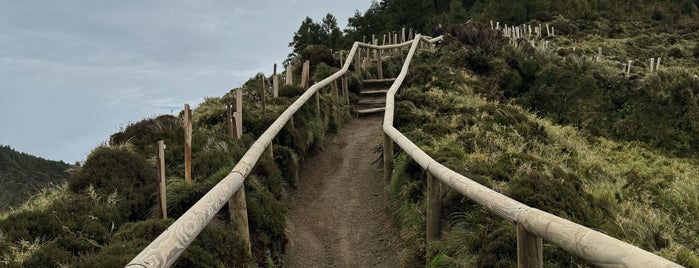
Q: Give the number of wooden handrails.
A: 2